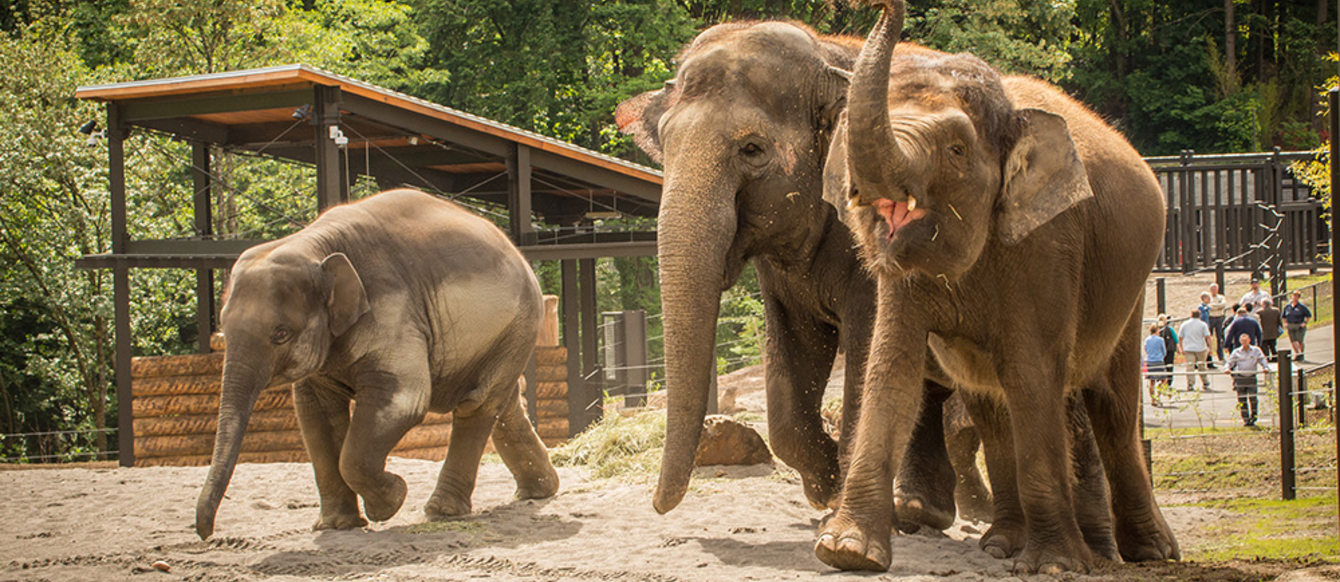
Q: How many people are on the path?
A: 12